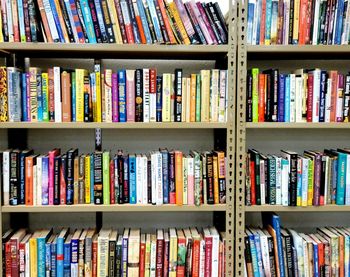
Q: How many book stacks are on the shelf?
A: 8